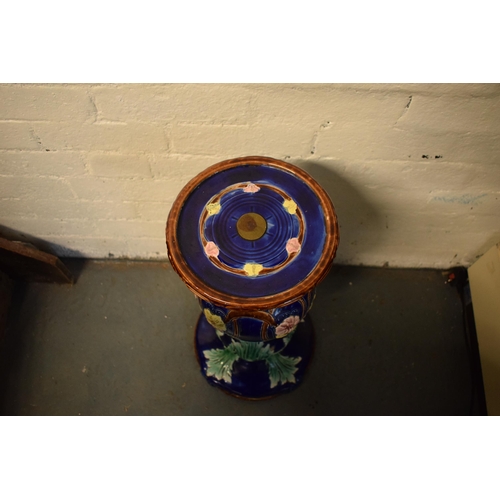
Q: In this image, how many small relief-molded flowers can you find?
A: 6